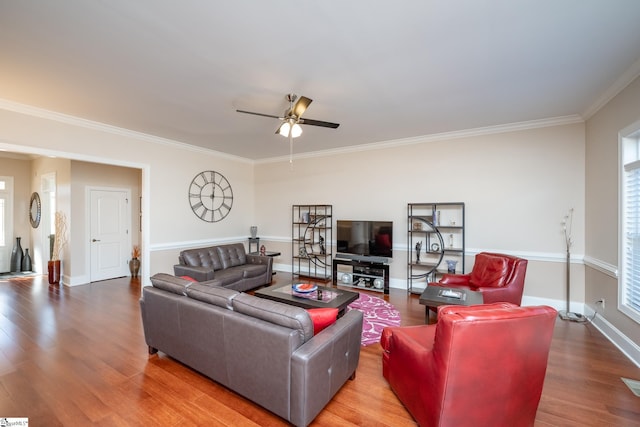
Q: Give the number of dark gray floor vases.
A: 2